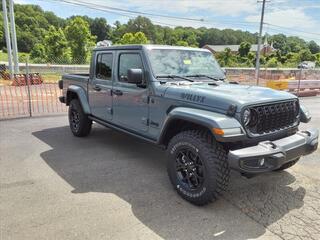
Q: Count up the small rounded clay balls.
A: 0